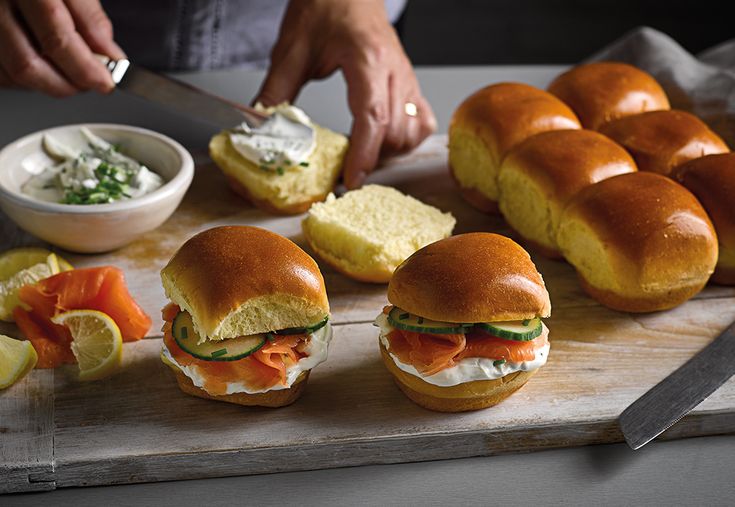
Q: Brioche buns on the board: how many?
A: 9